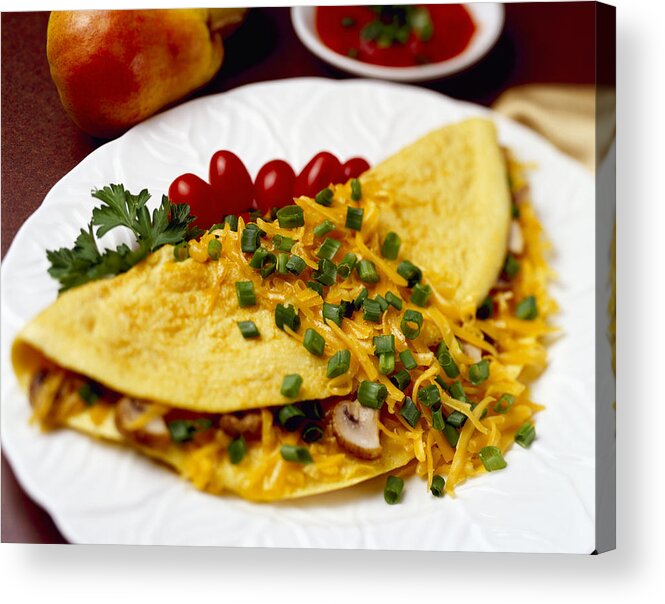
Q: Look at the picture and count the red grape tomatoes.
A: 5